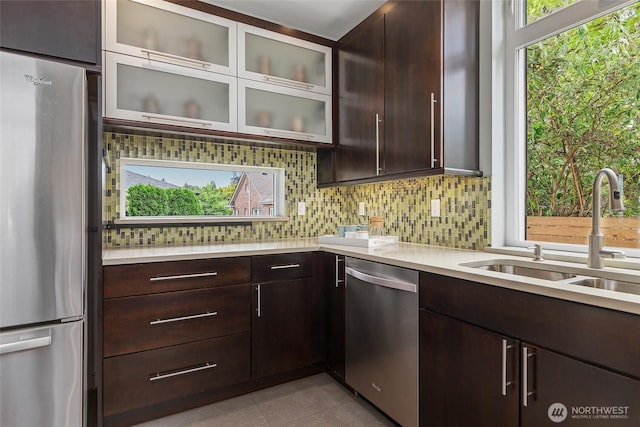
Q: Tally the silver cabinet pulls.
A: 14